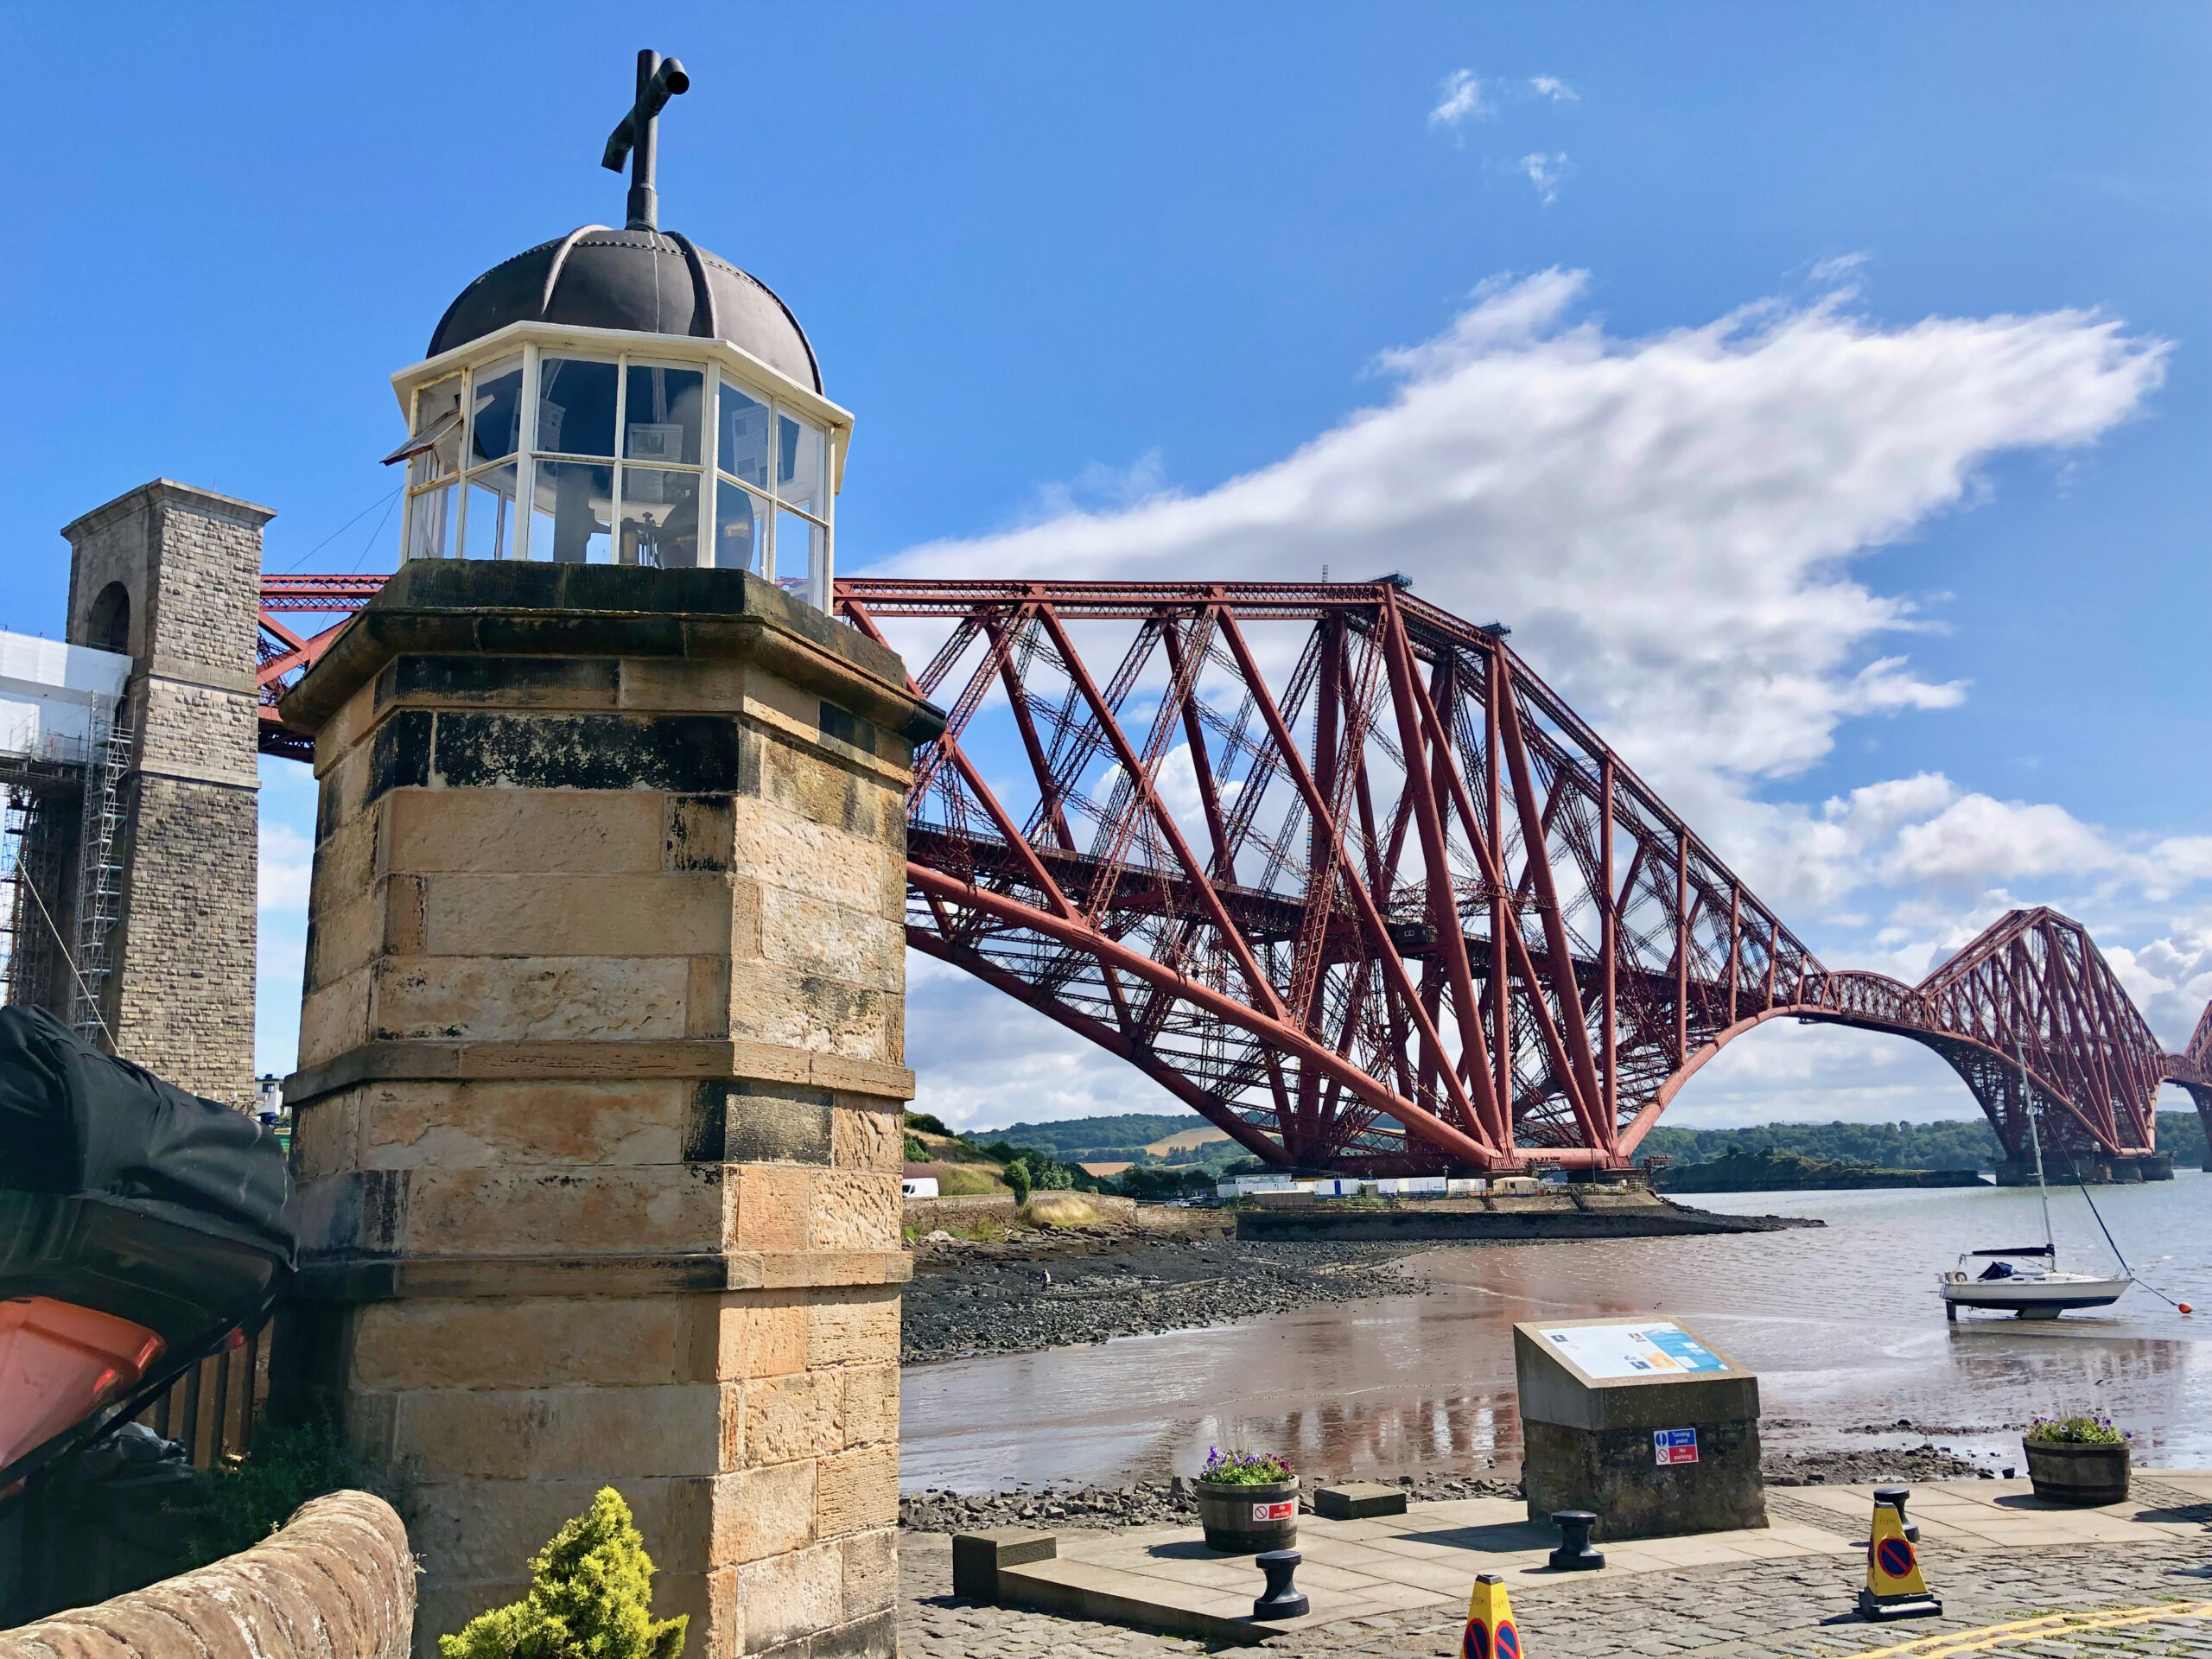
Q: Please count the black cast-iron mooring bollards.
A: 3